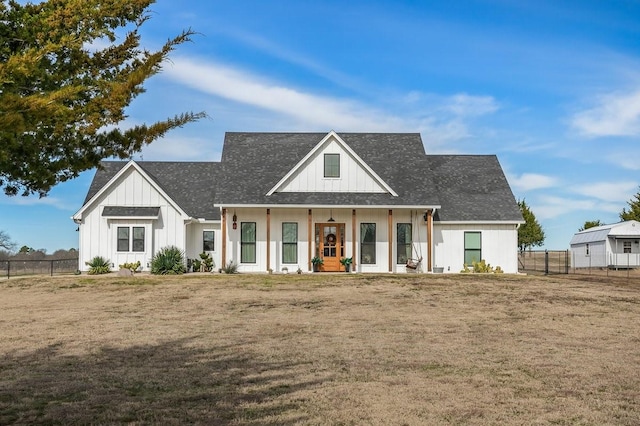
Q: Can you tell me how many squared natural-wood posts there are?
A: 6